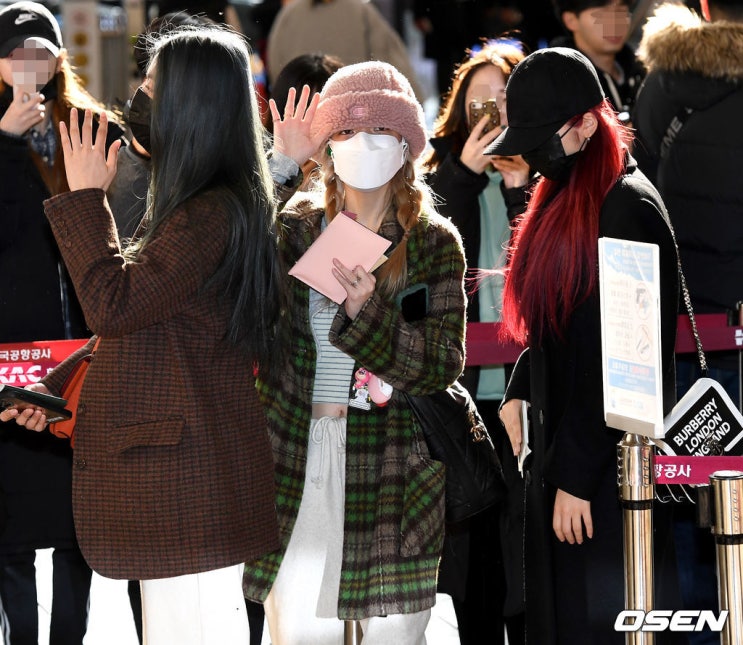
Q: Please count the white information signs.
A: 1